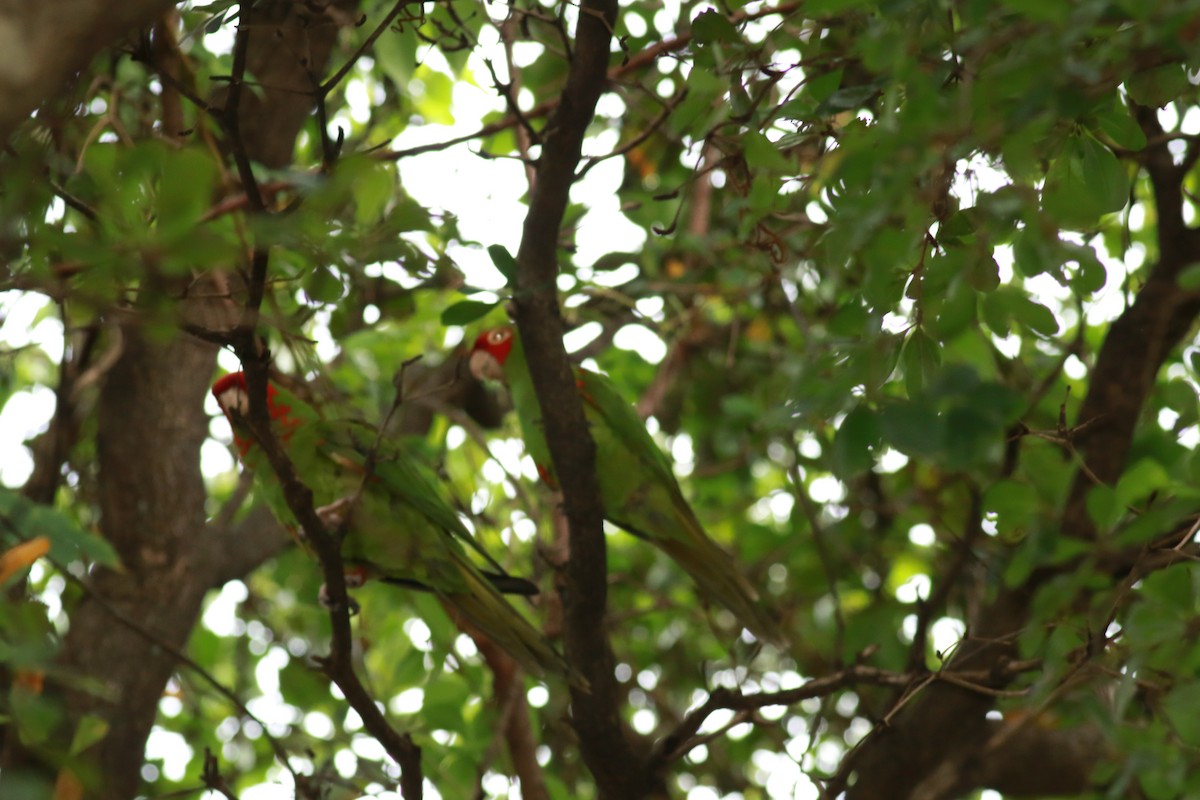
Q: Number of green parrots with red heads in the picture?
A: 2